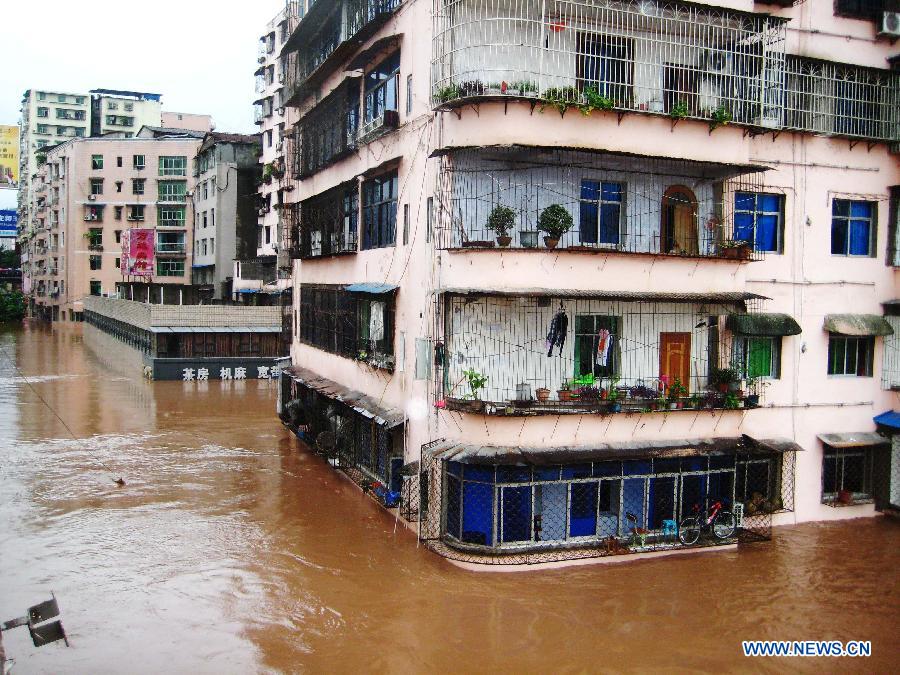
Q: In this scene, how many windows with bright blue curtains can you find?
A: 3